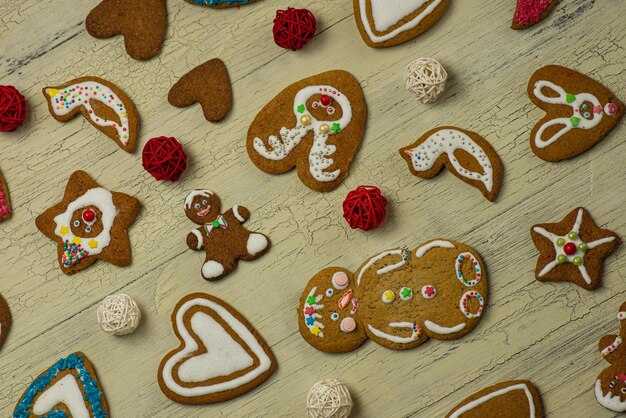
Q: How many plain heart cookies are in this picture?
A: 2